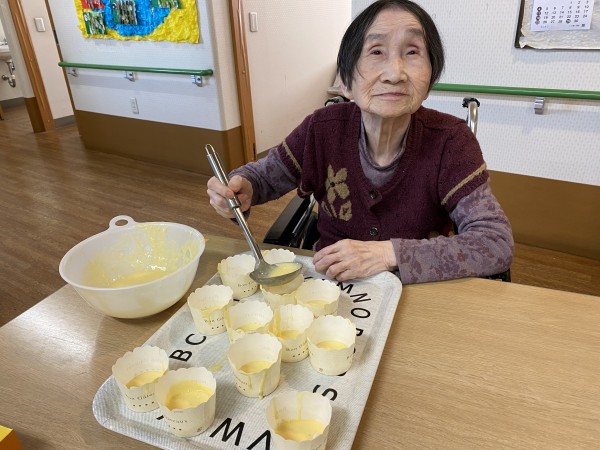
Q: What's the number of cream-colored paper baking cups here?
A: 12